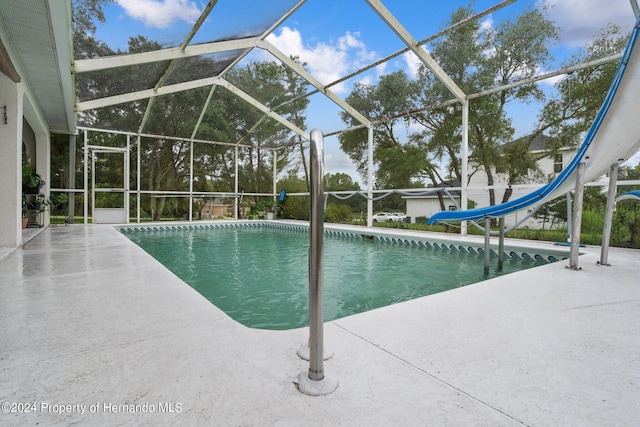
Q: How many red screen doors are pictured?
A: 0